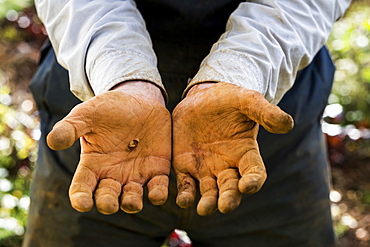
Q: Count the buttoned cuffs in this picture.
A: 2